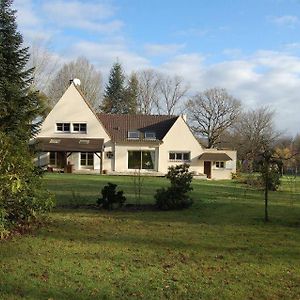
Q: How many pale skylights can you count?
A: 2